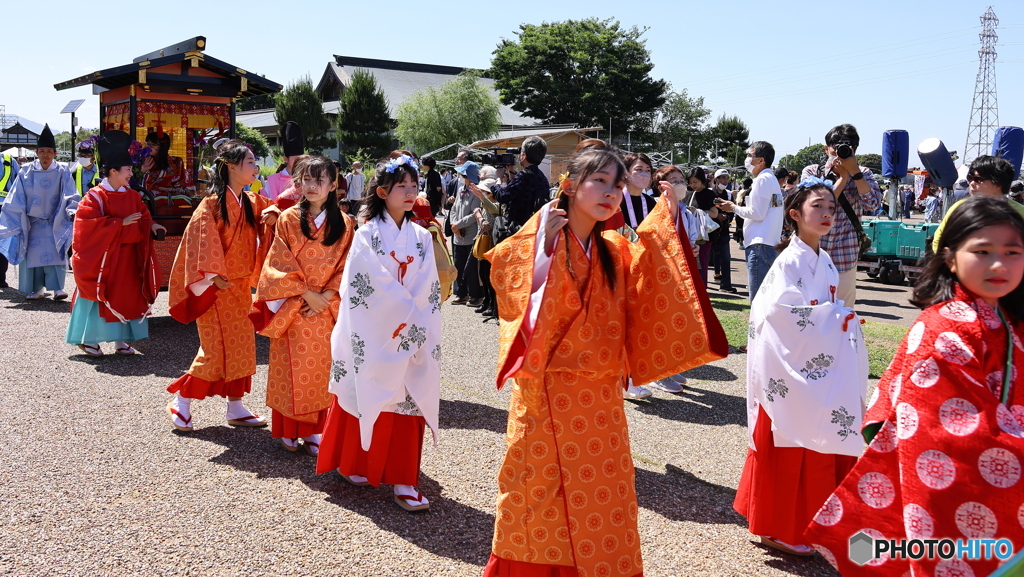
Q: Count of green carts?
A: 2